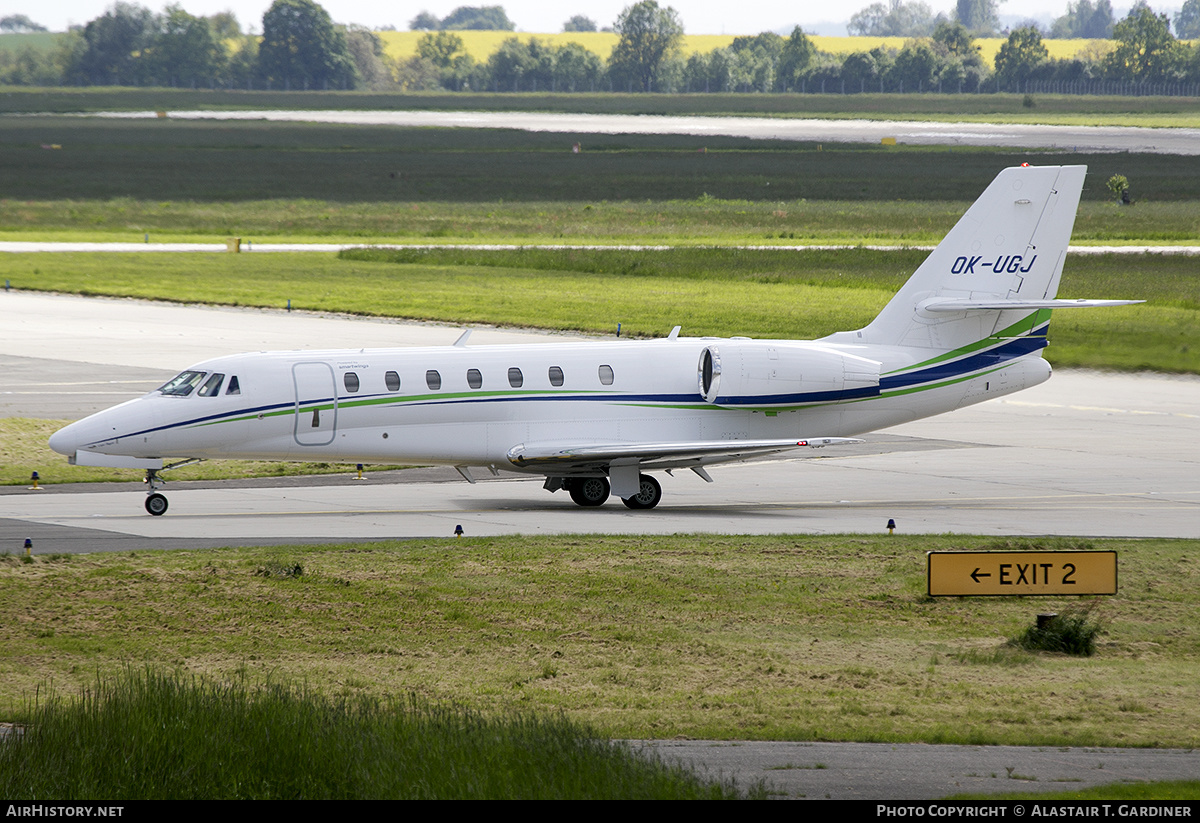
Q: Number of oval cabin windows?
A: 7